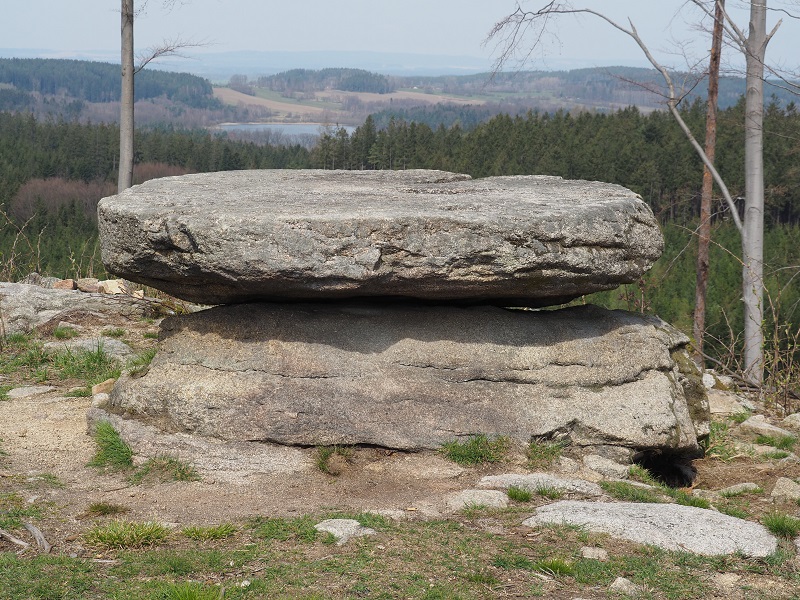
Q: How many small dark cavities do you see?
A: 1